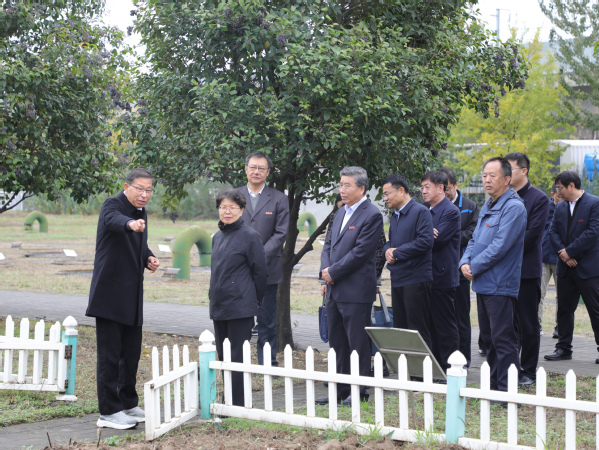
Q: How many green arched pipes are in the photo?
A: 3